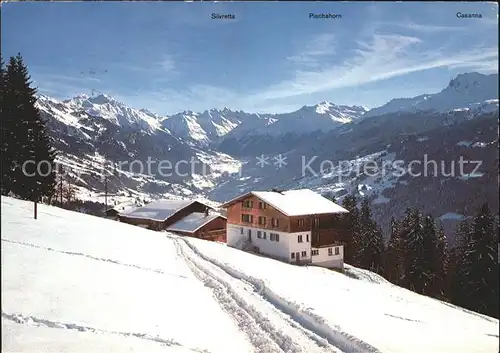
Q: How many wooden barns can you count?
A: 2